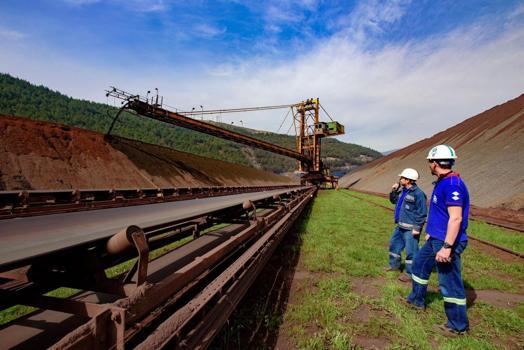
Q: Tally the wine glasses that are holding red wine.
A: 0